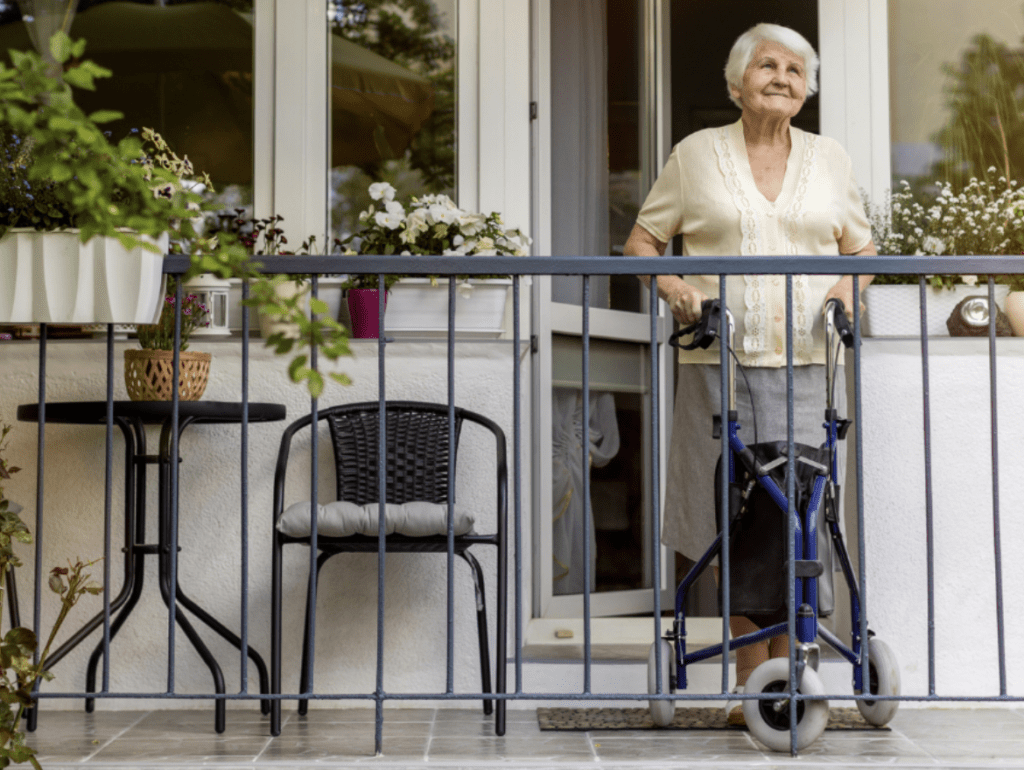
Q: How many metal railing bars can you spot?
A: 15